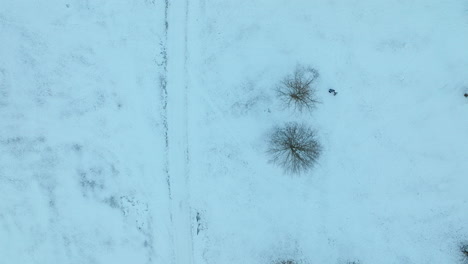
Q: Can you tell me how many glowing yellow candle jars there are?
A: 0